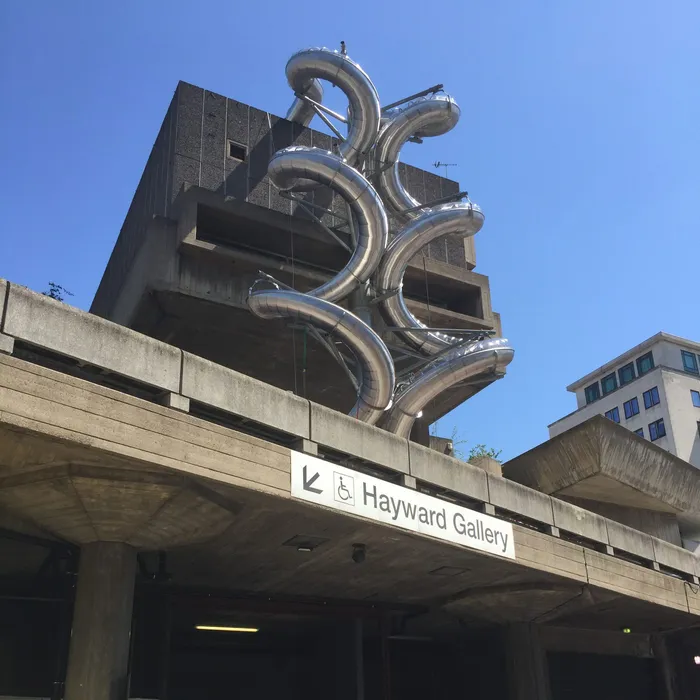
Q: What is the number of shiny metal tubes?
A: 2